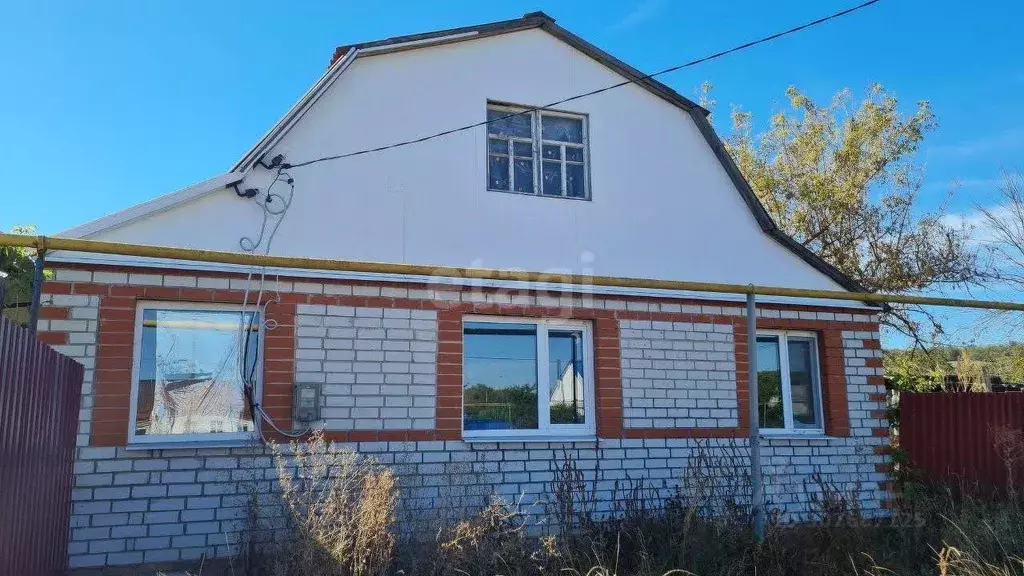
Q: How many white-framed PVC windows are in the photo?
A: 3